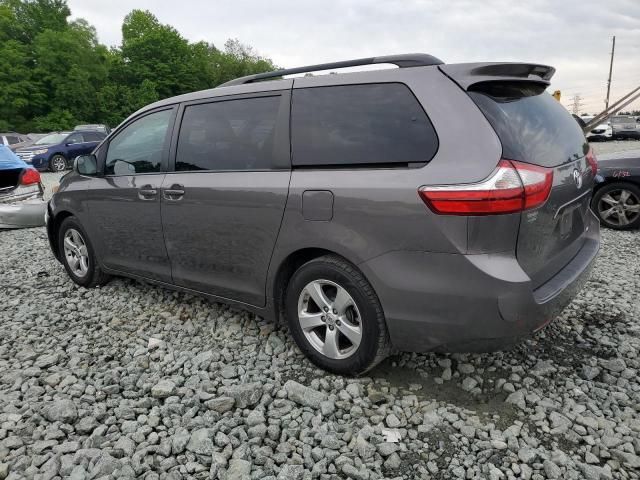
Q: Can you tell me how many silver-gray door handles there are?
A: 2